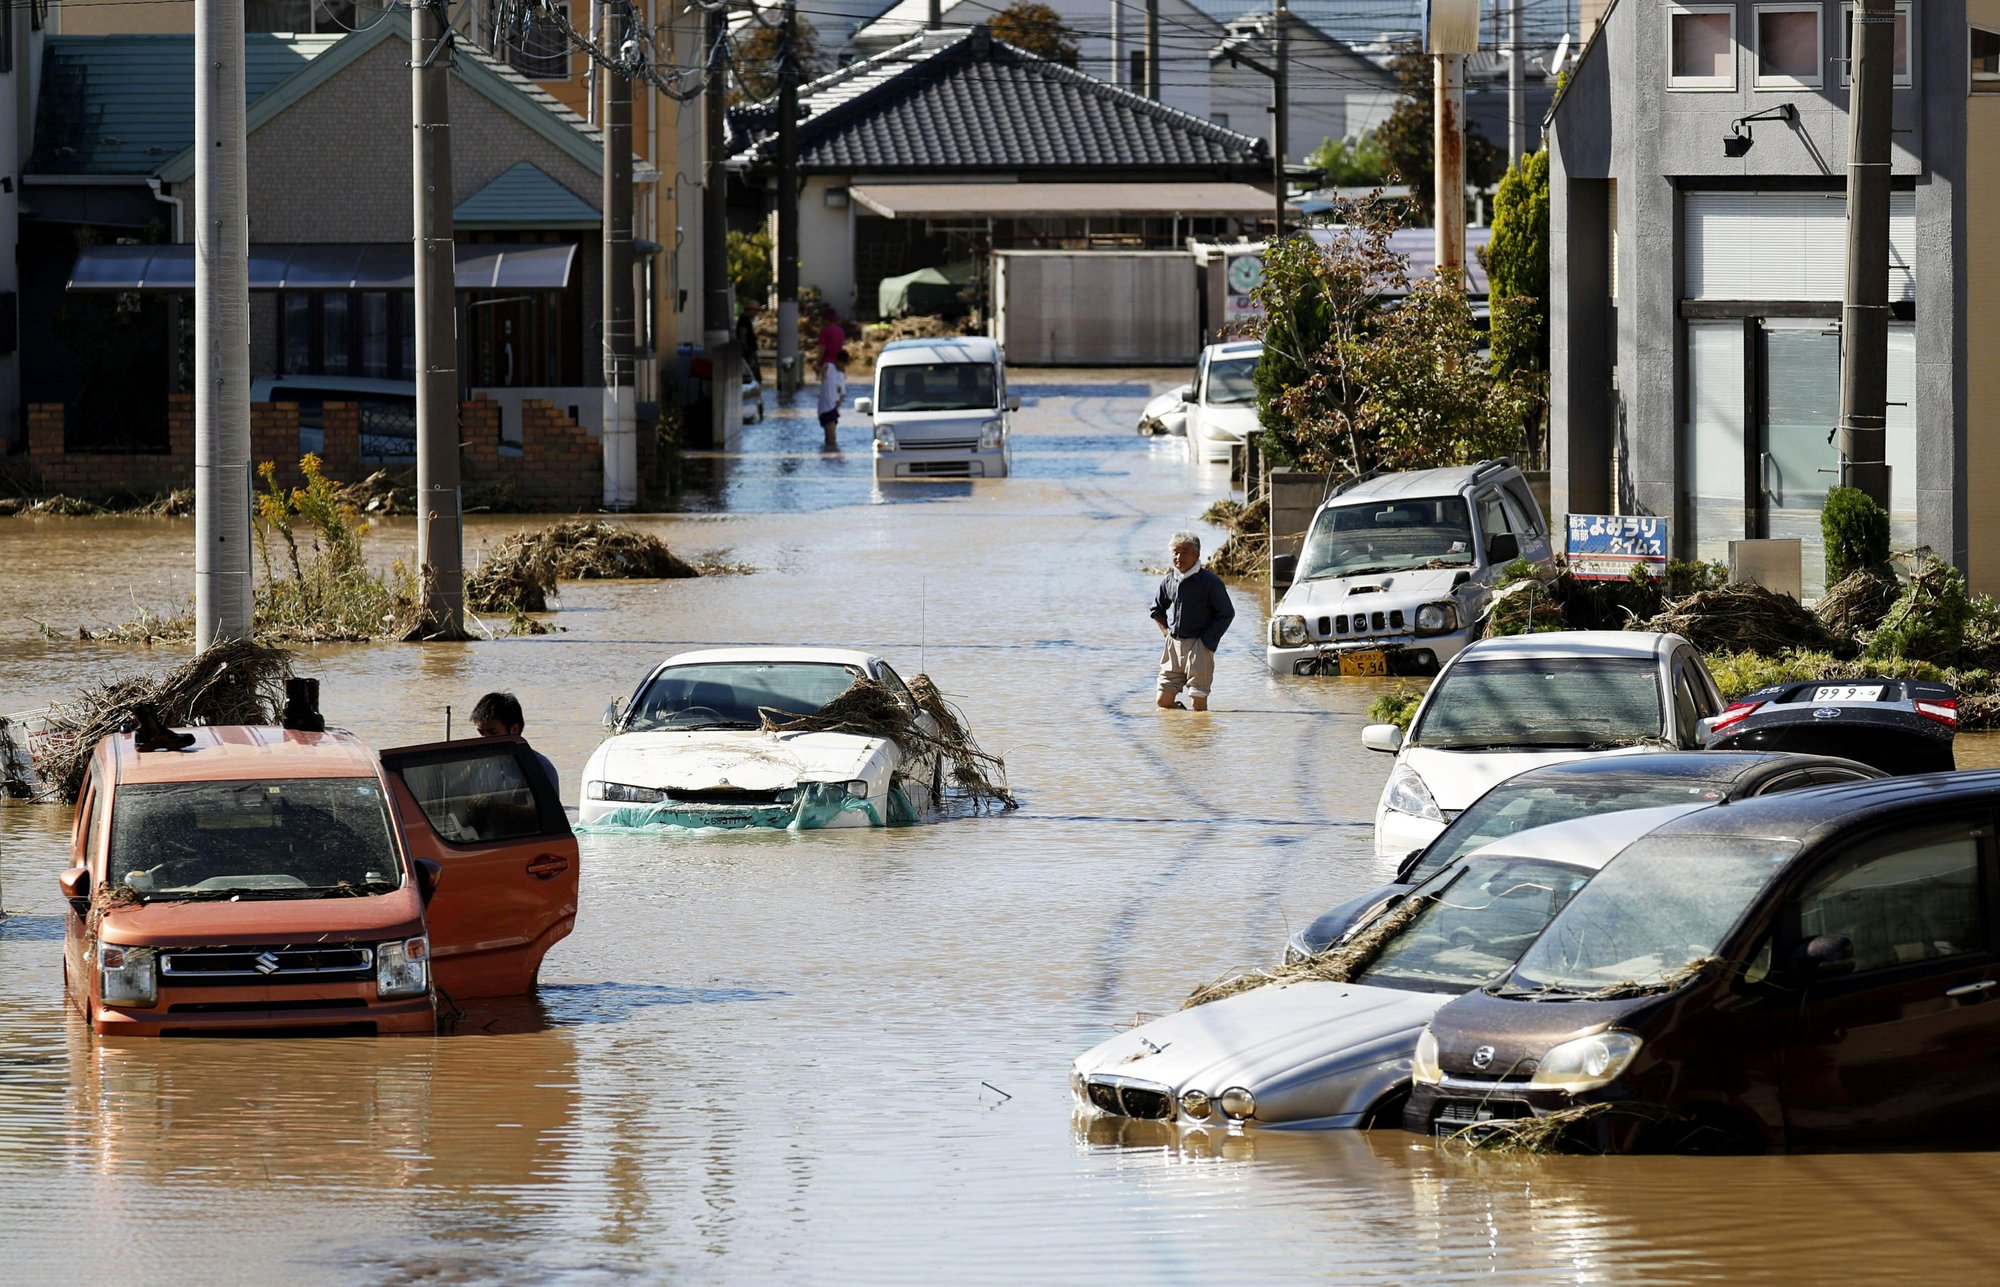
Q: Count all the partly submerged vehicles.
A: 11